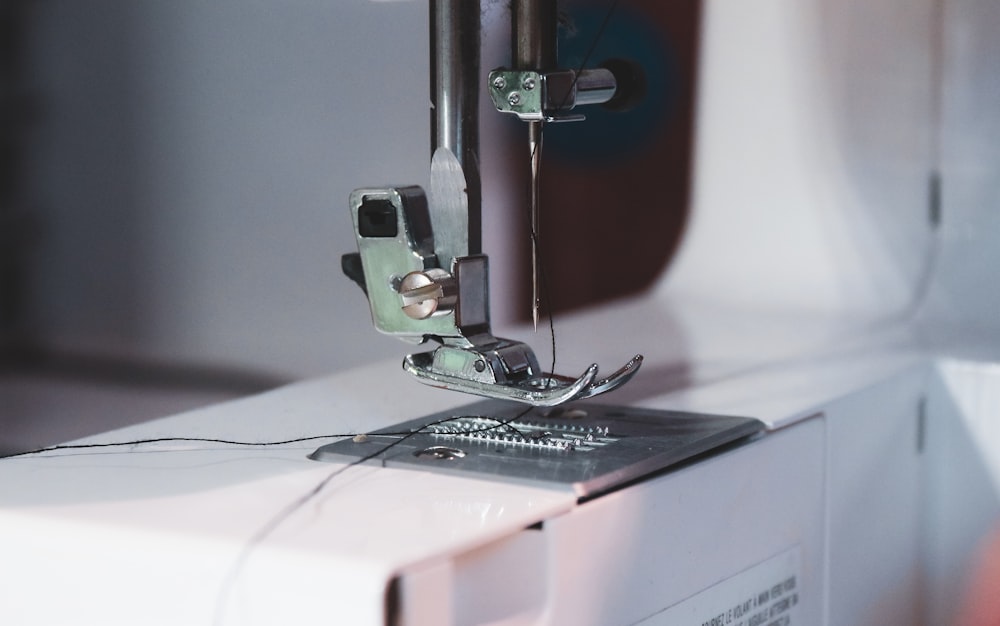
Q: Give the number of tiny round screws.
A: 3